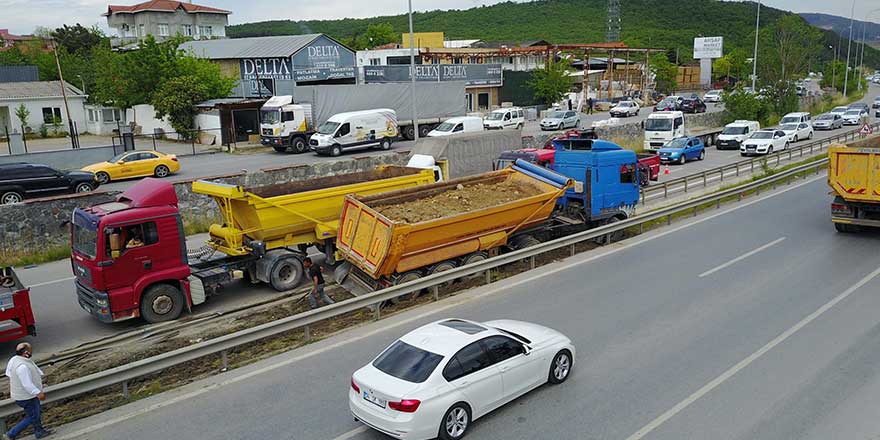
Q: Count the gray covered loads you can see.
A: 2